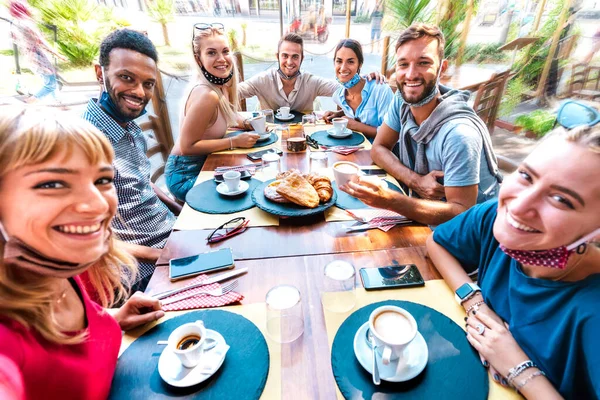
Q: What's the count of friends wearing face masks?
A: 7